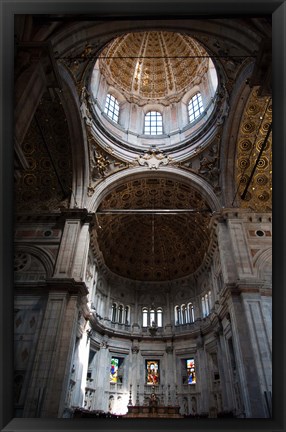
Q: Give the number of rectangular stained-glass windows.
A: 3